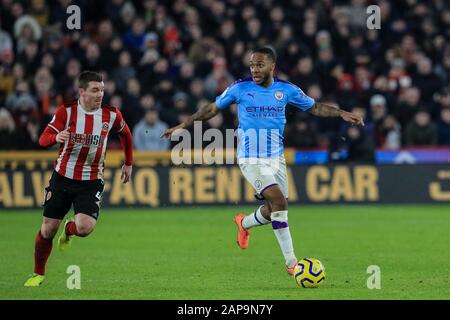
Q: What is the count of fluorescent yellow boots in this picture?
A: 2